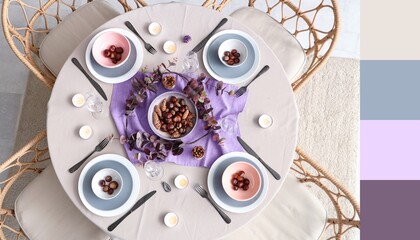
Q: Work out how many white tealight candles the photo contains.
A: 7